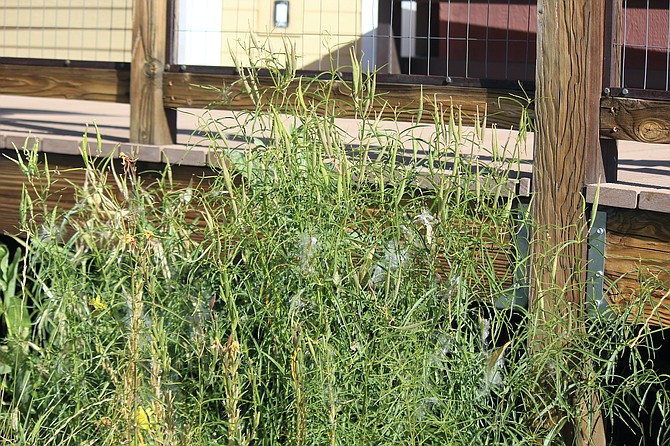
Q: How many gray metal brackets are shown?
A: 2